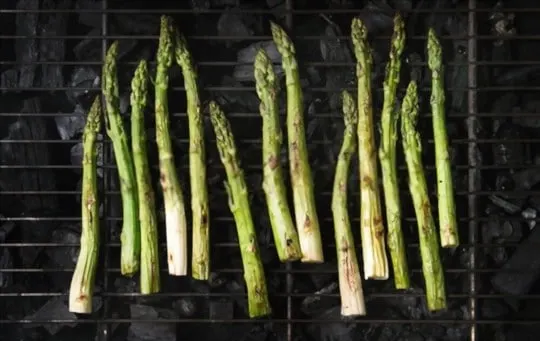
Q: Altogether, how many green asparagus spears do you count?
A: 13